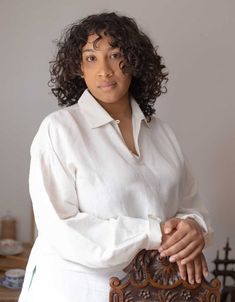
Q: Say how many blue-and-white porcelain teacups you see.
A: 1